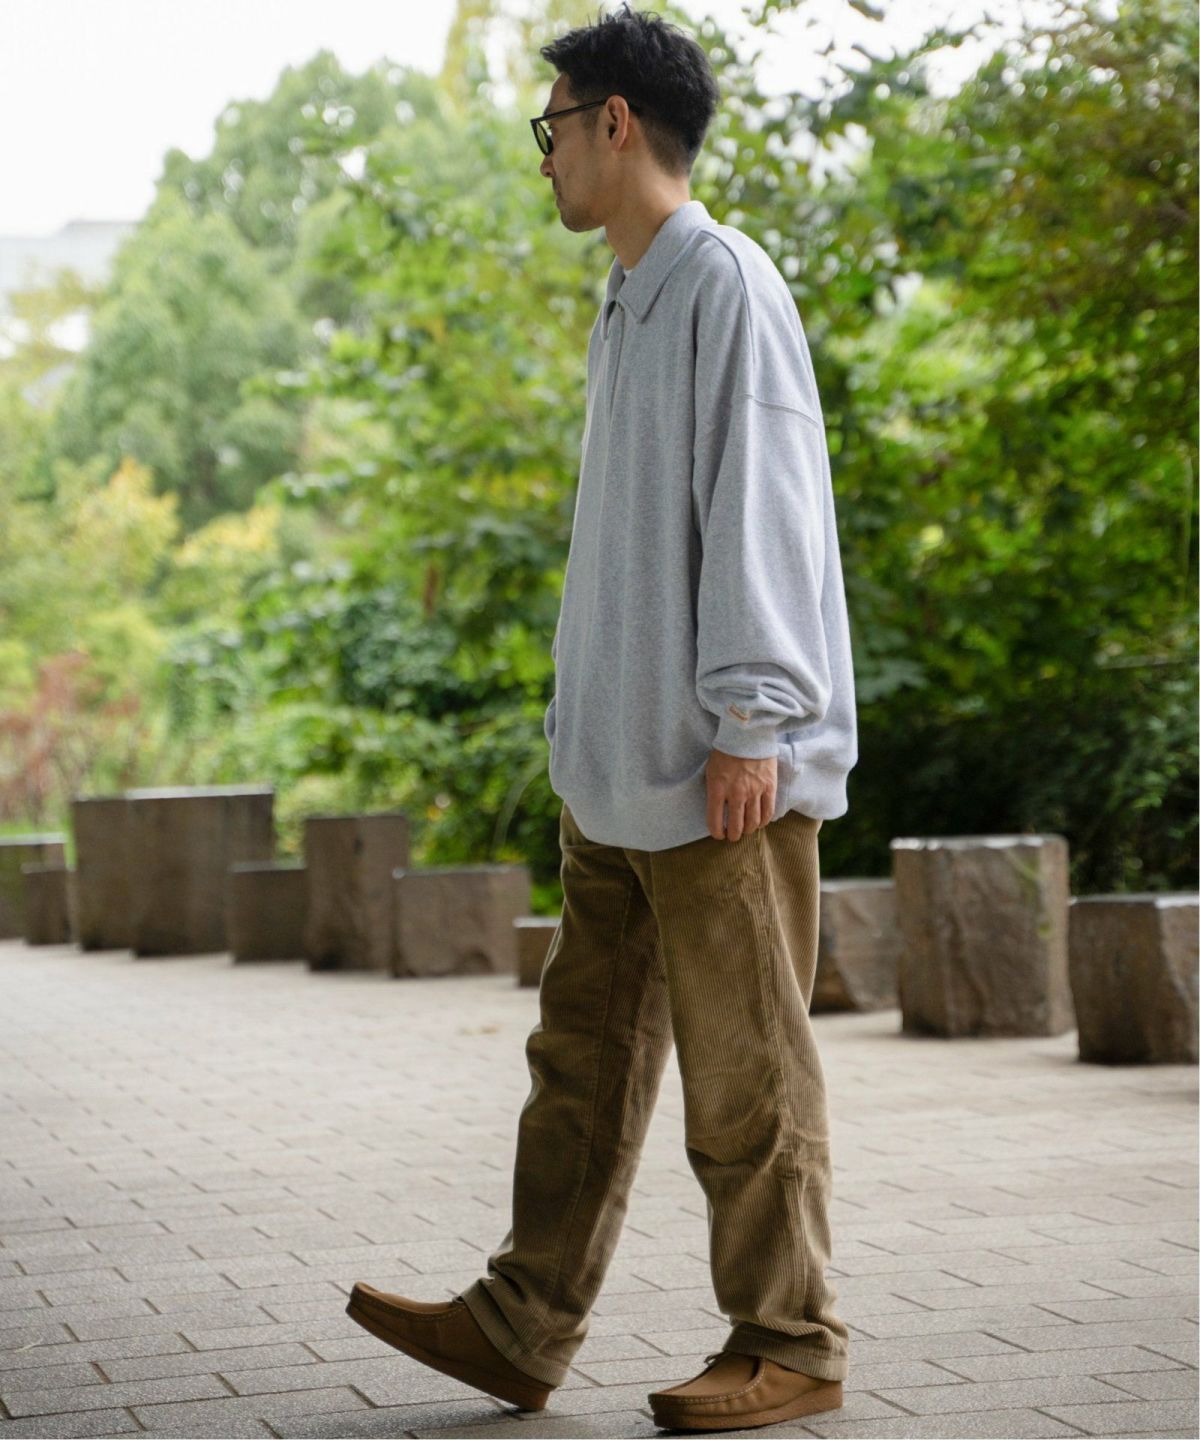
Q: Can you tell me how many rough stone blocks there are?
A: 11